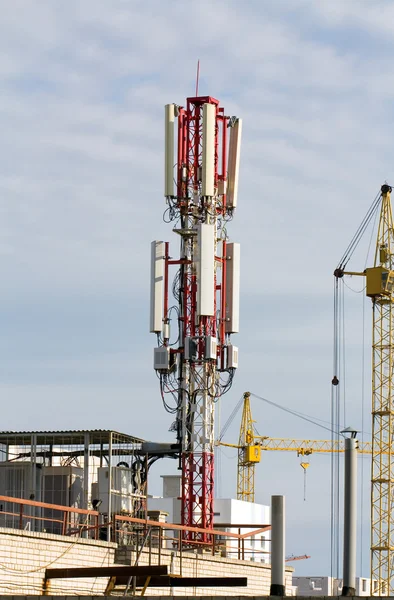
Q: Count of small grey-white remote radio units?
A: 4